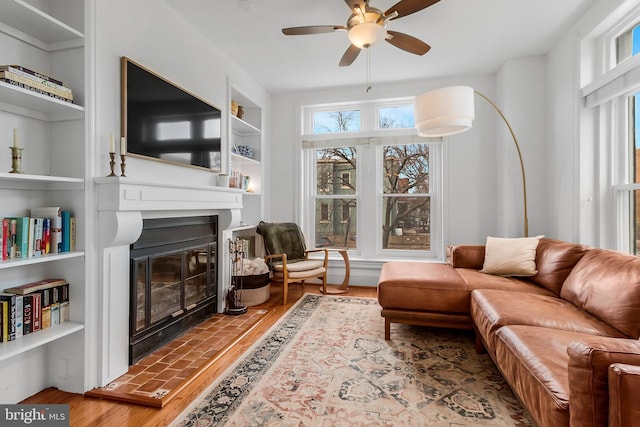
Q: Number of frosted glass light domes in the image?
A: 1